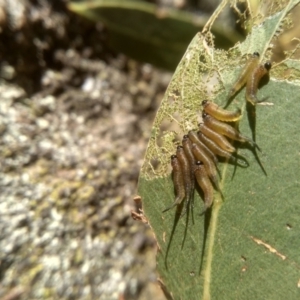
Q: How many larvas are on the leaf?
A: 12